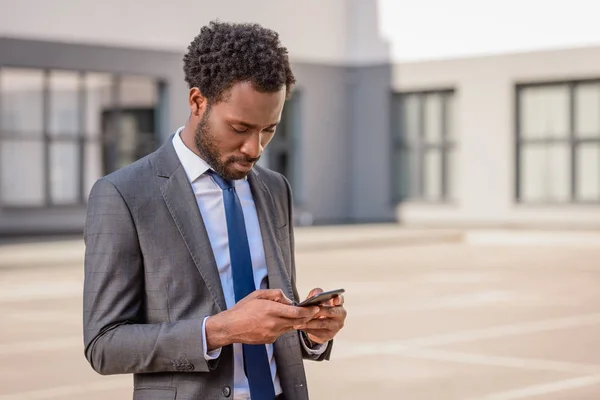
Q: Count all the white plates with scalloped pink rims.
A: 0